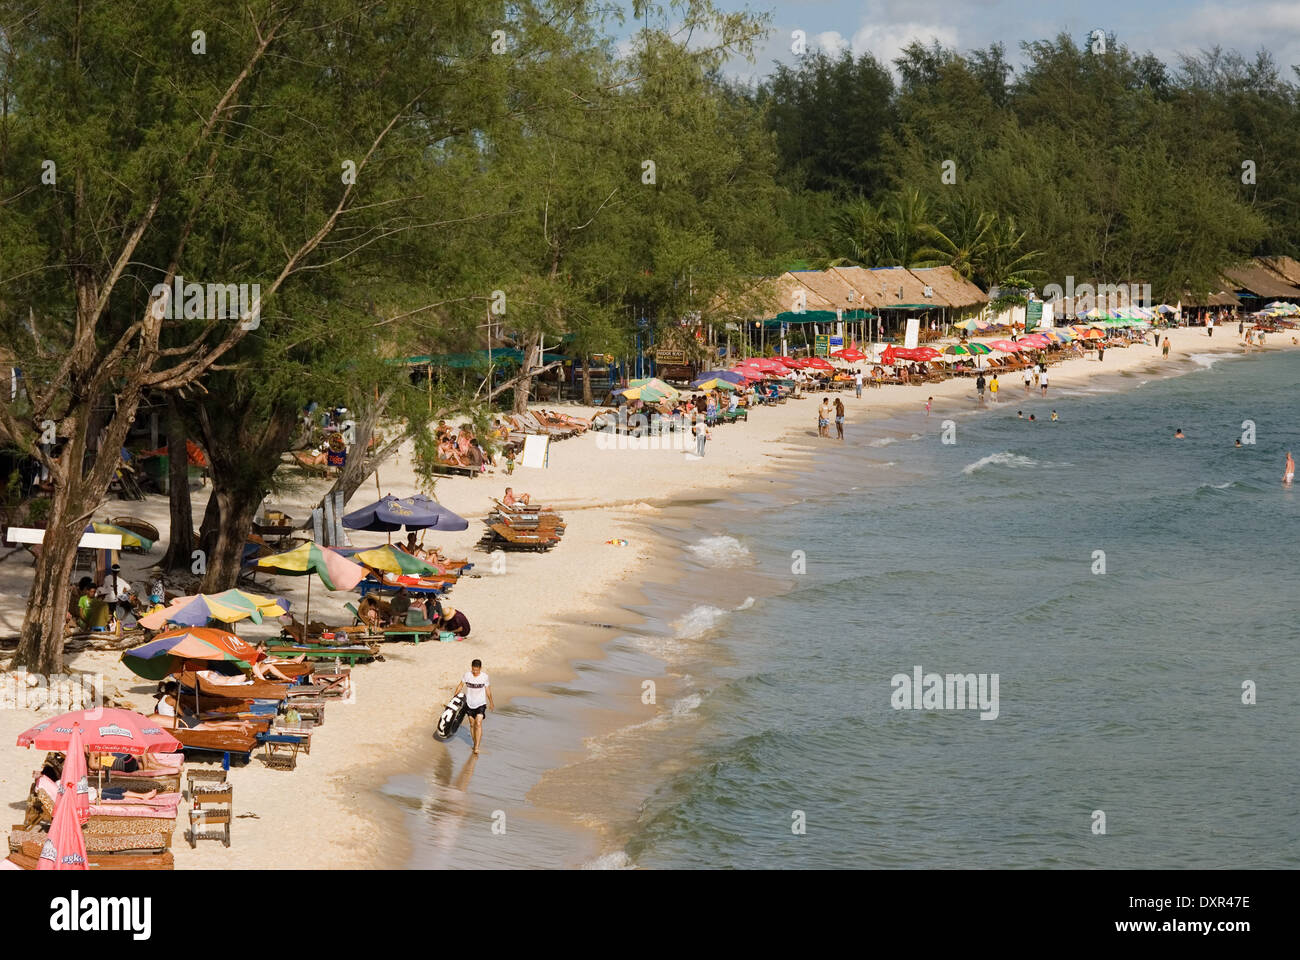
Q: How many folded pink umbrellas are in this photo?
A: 2